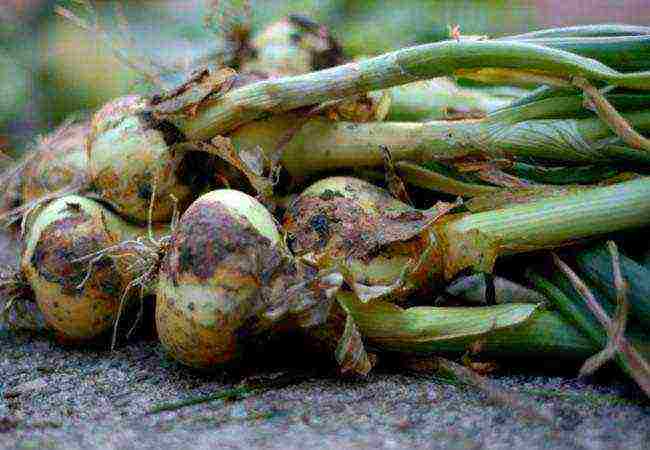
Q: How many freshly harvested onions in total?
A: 6